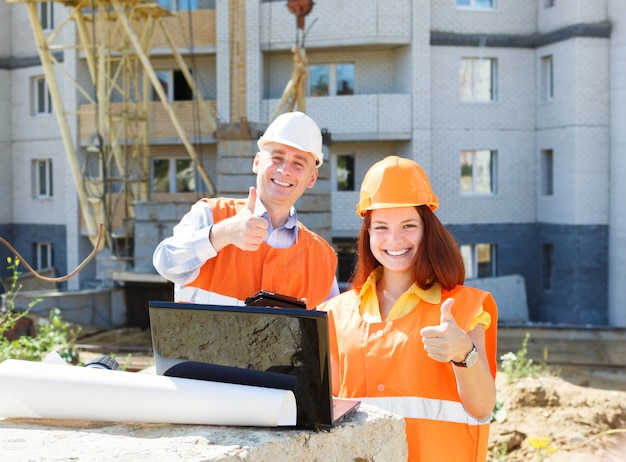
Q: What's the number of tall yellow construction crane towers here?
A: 1